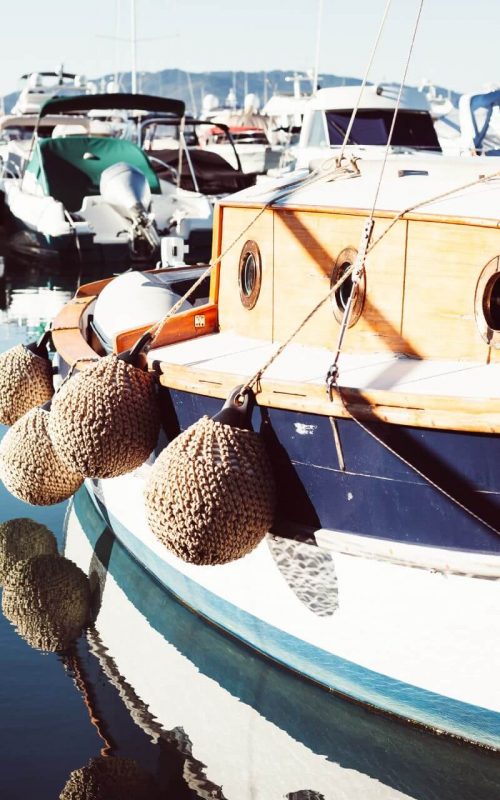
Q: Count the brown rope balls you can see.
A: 4